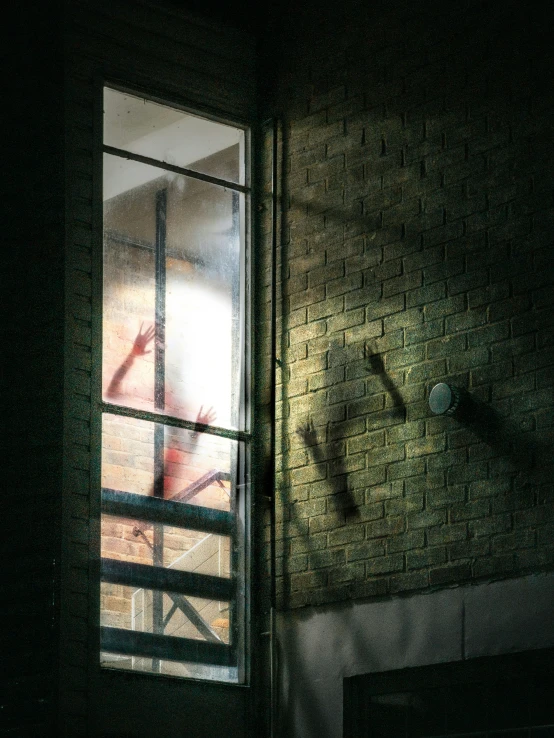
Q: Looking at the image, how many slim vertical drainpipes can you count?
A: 1